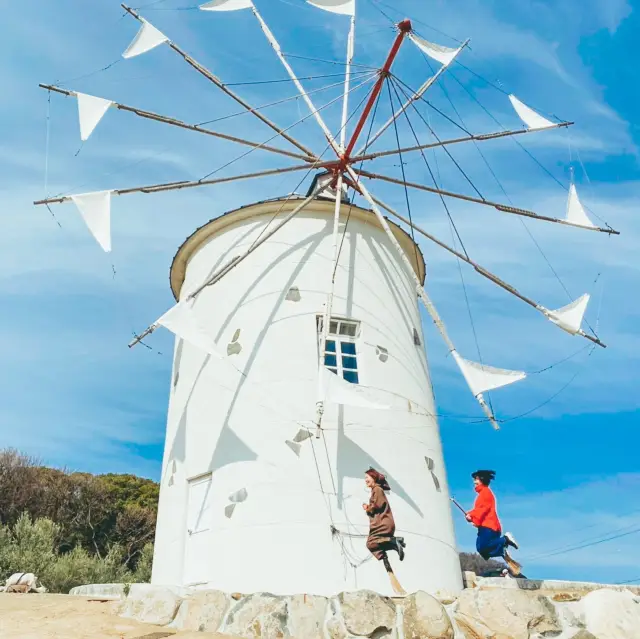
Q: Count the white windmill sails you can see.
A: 12